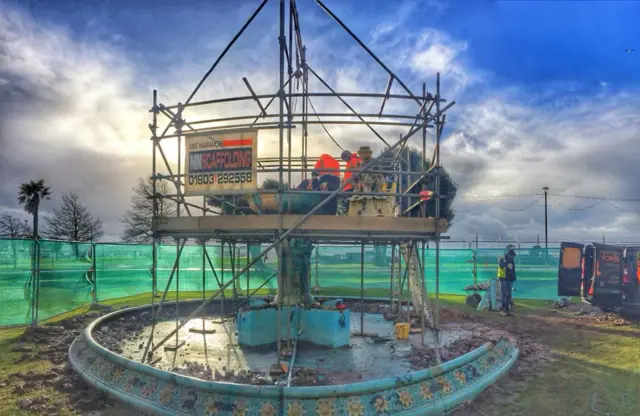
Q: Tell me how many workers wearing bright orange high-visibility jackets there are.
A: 2